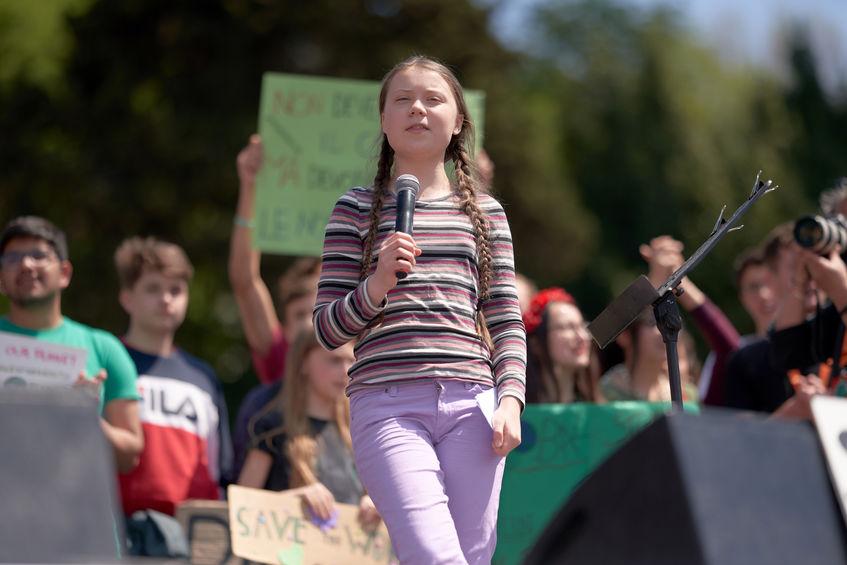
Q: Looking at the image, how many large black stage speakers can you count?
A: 2